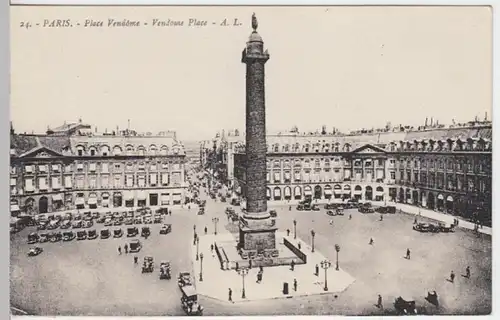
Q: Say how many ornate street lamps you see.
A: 9